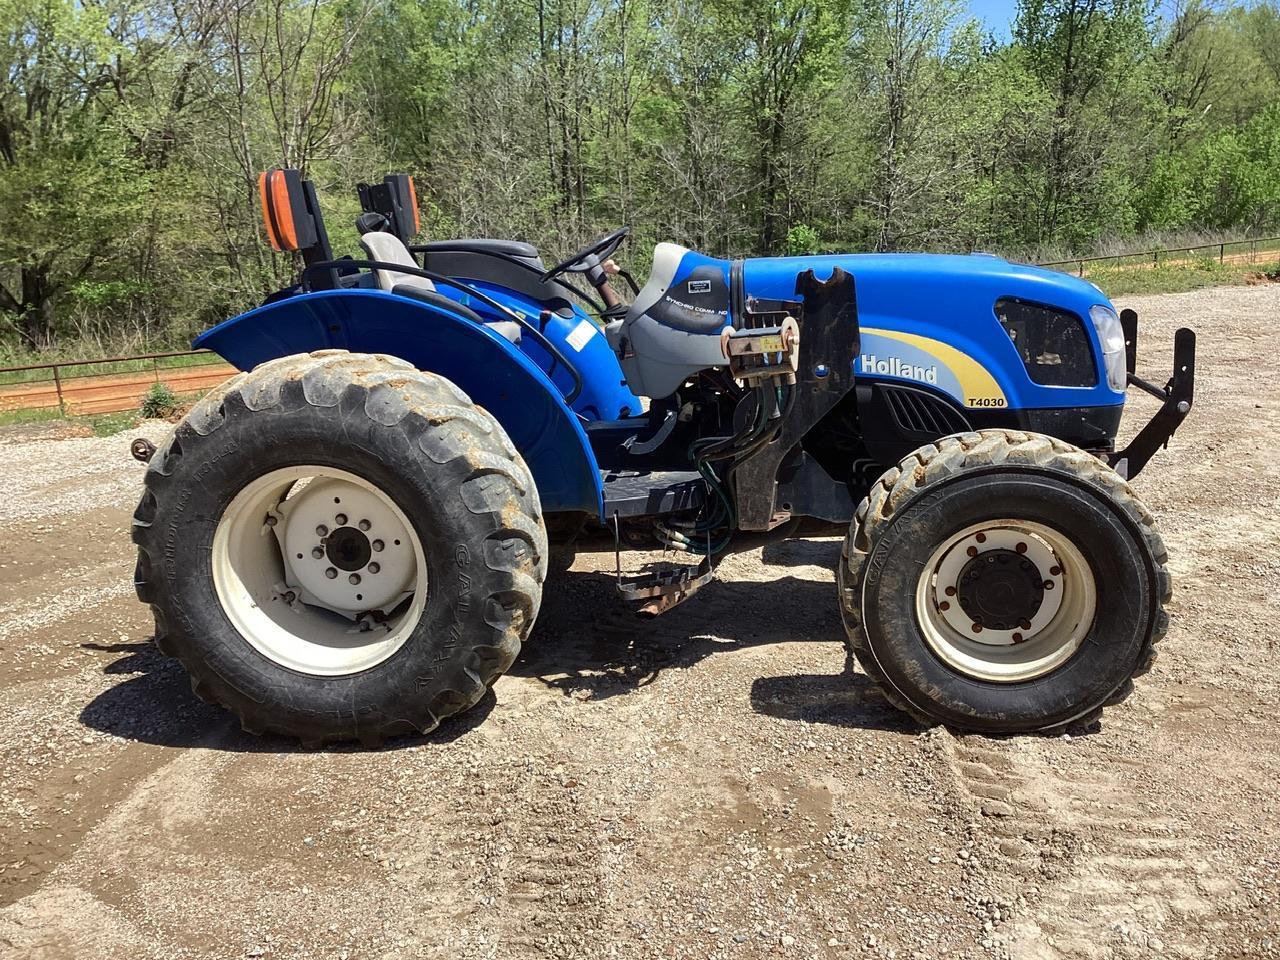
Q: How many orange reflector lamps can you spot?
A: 2